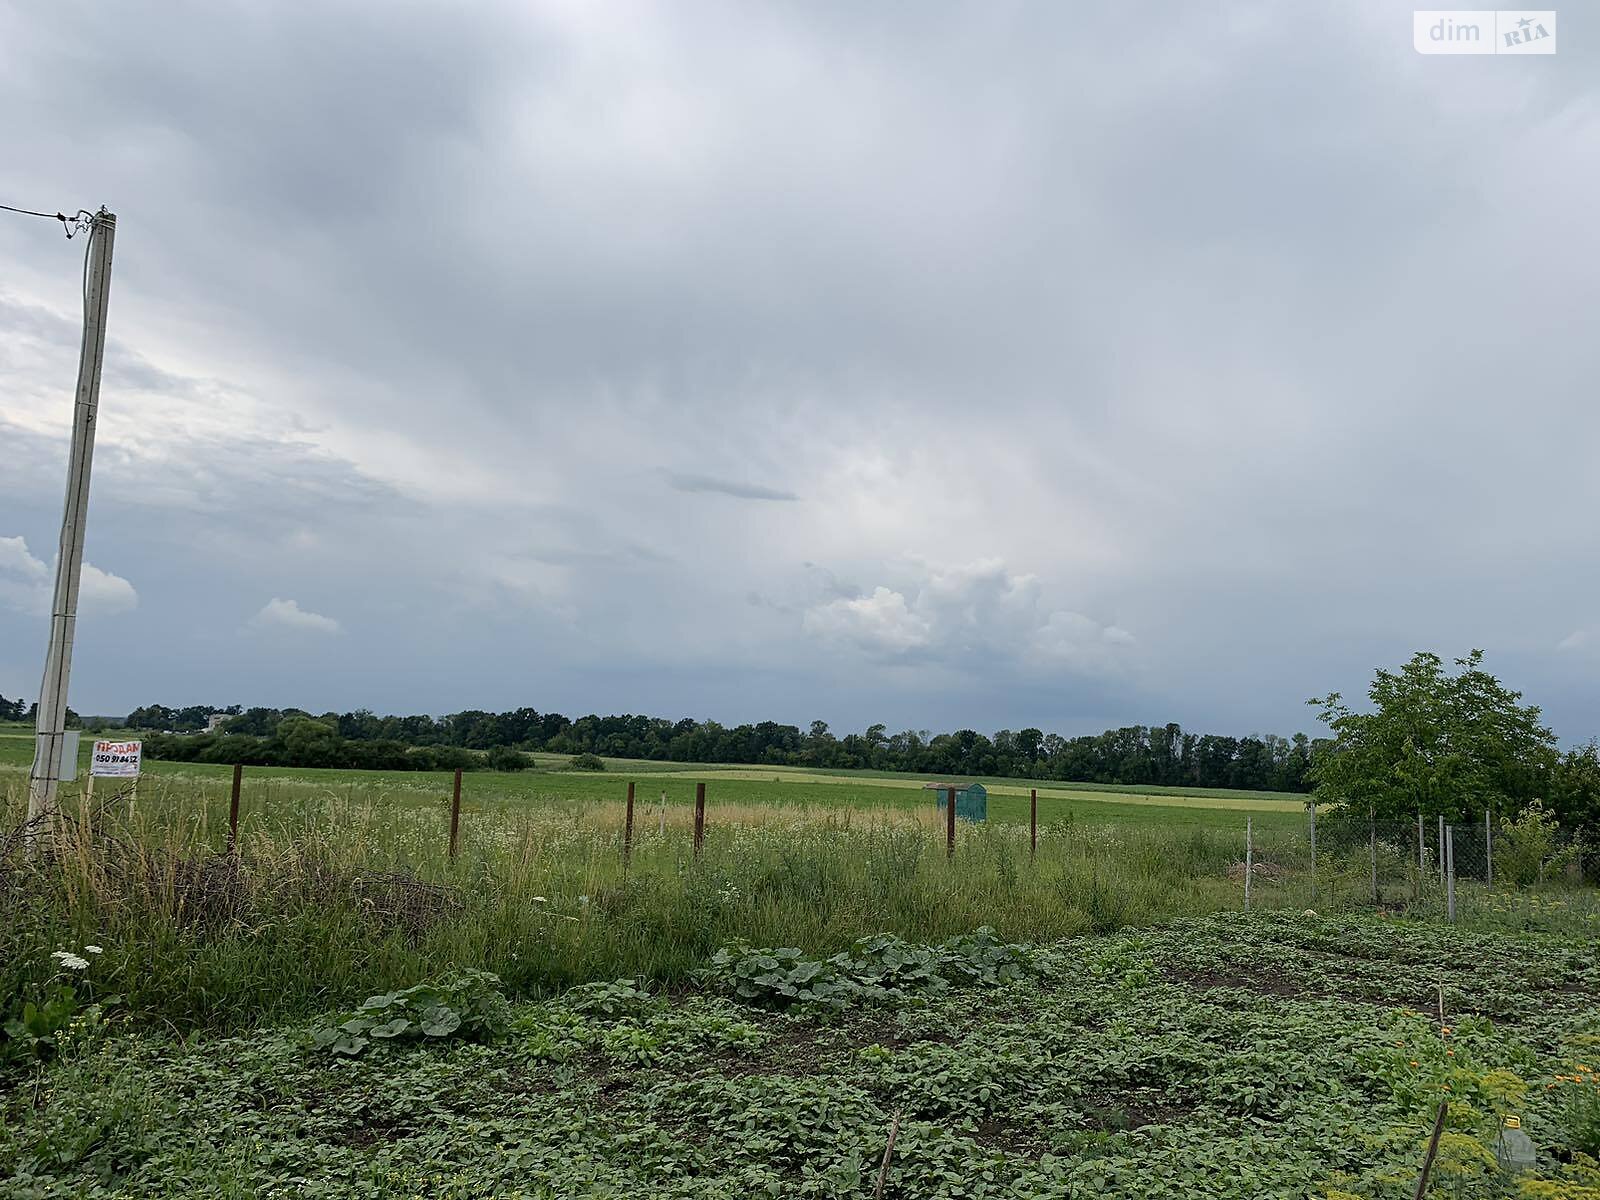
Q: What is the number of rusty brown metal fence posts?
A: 6